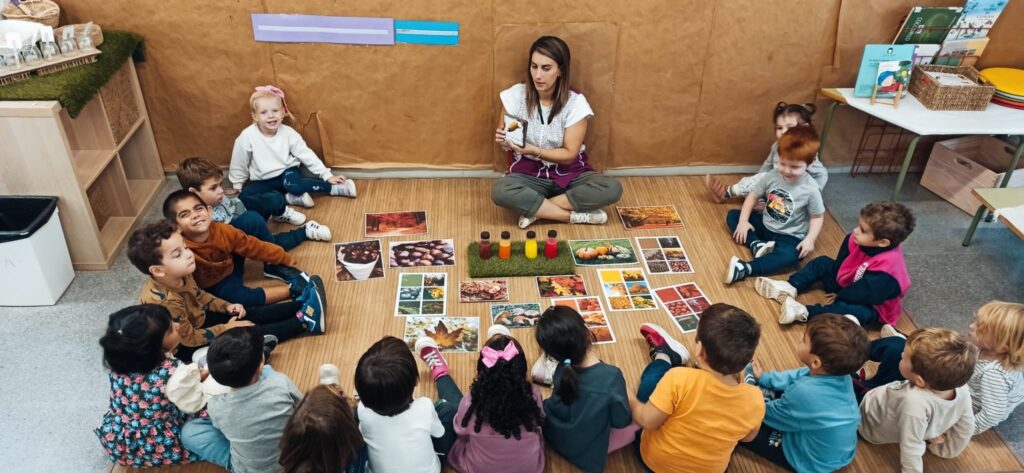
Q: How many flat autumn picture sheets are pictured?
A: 14